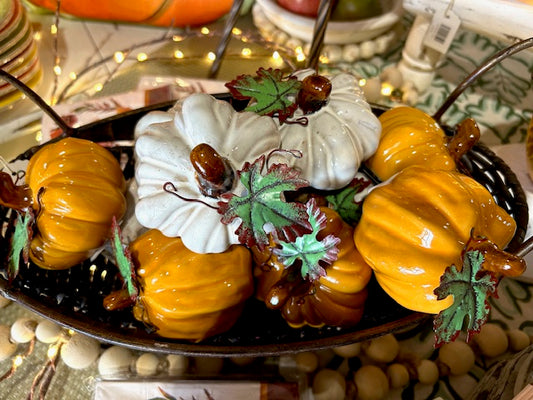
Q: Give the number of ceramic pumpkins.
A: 7